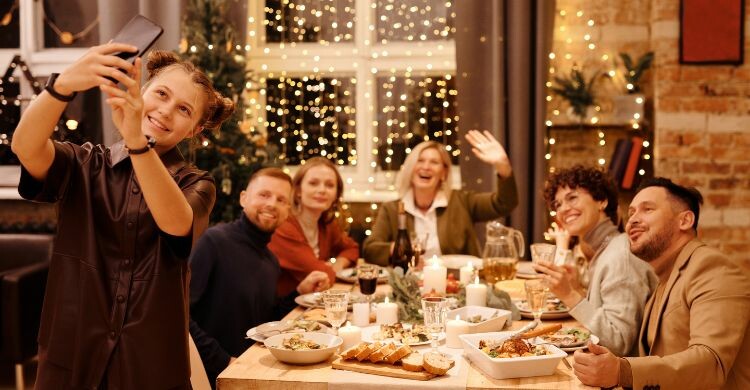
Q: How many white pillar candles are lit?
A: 6